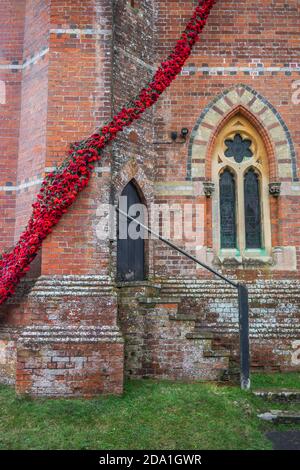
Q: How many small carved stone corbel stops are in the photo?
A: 2